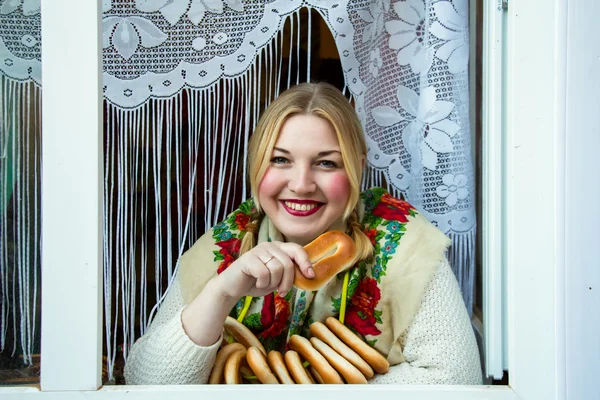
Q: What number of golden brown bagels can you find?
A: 11